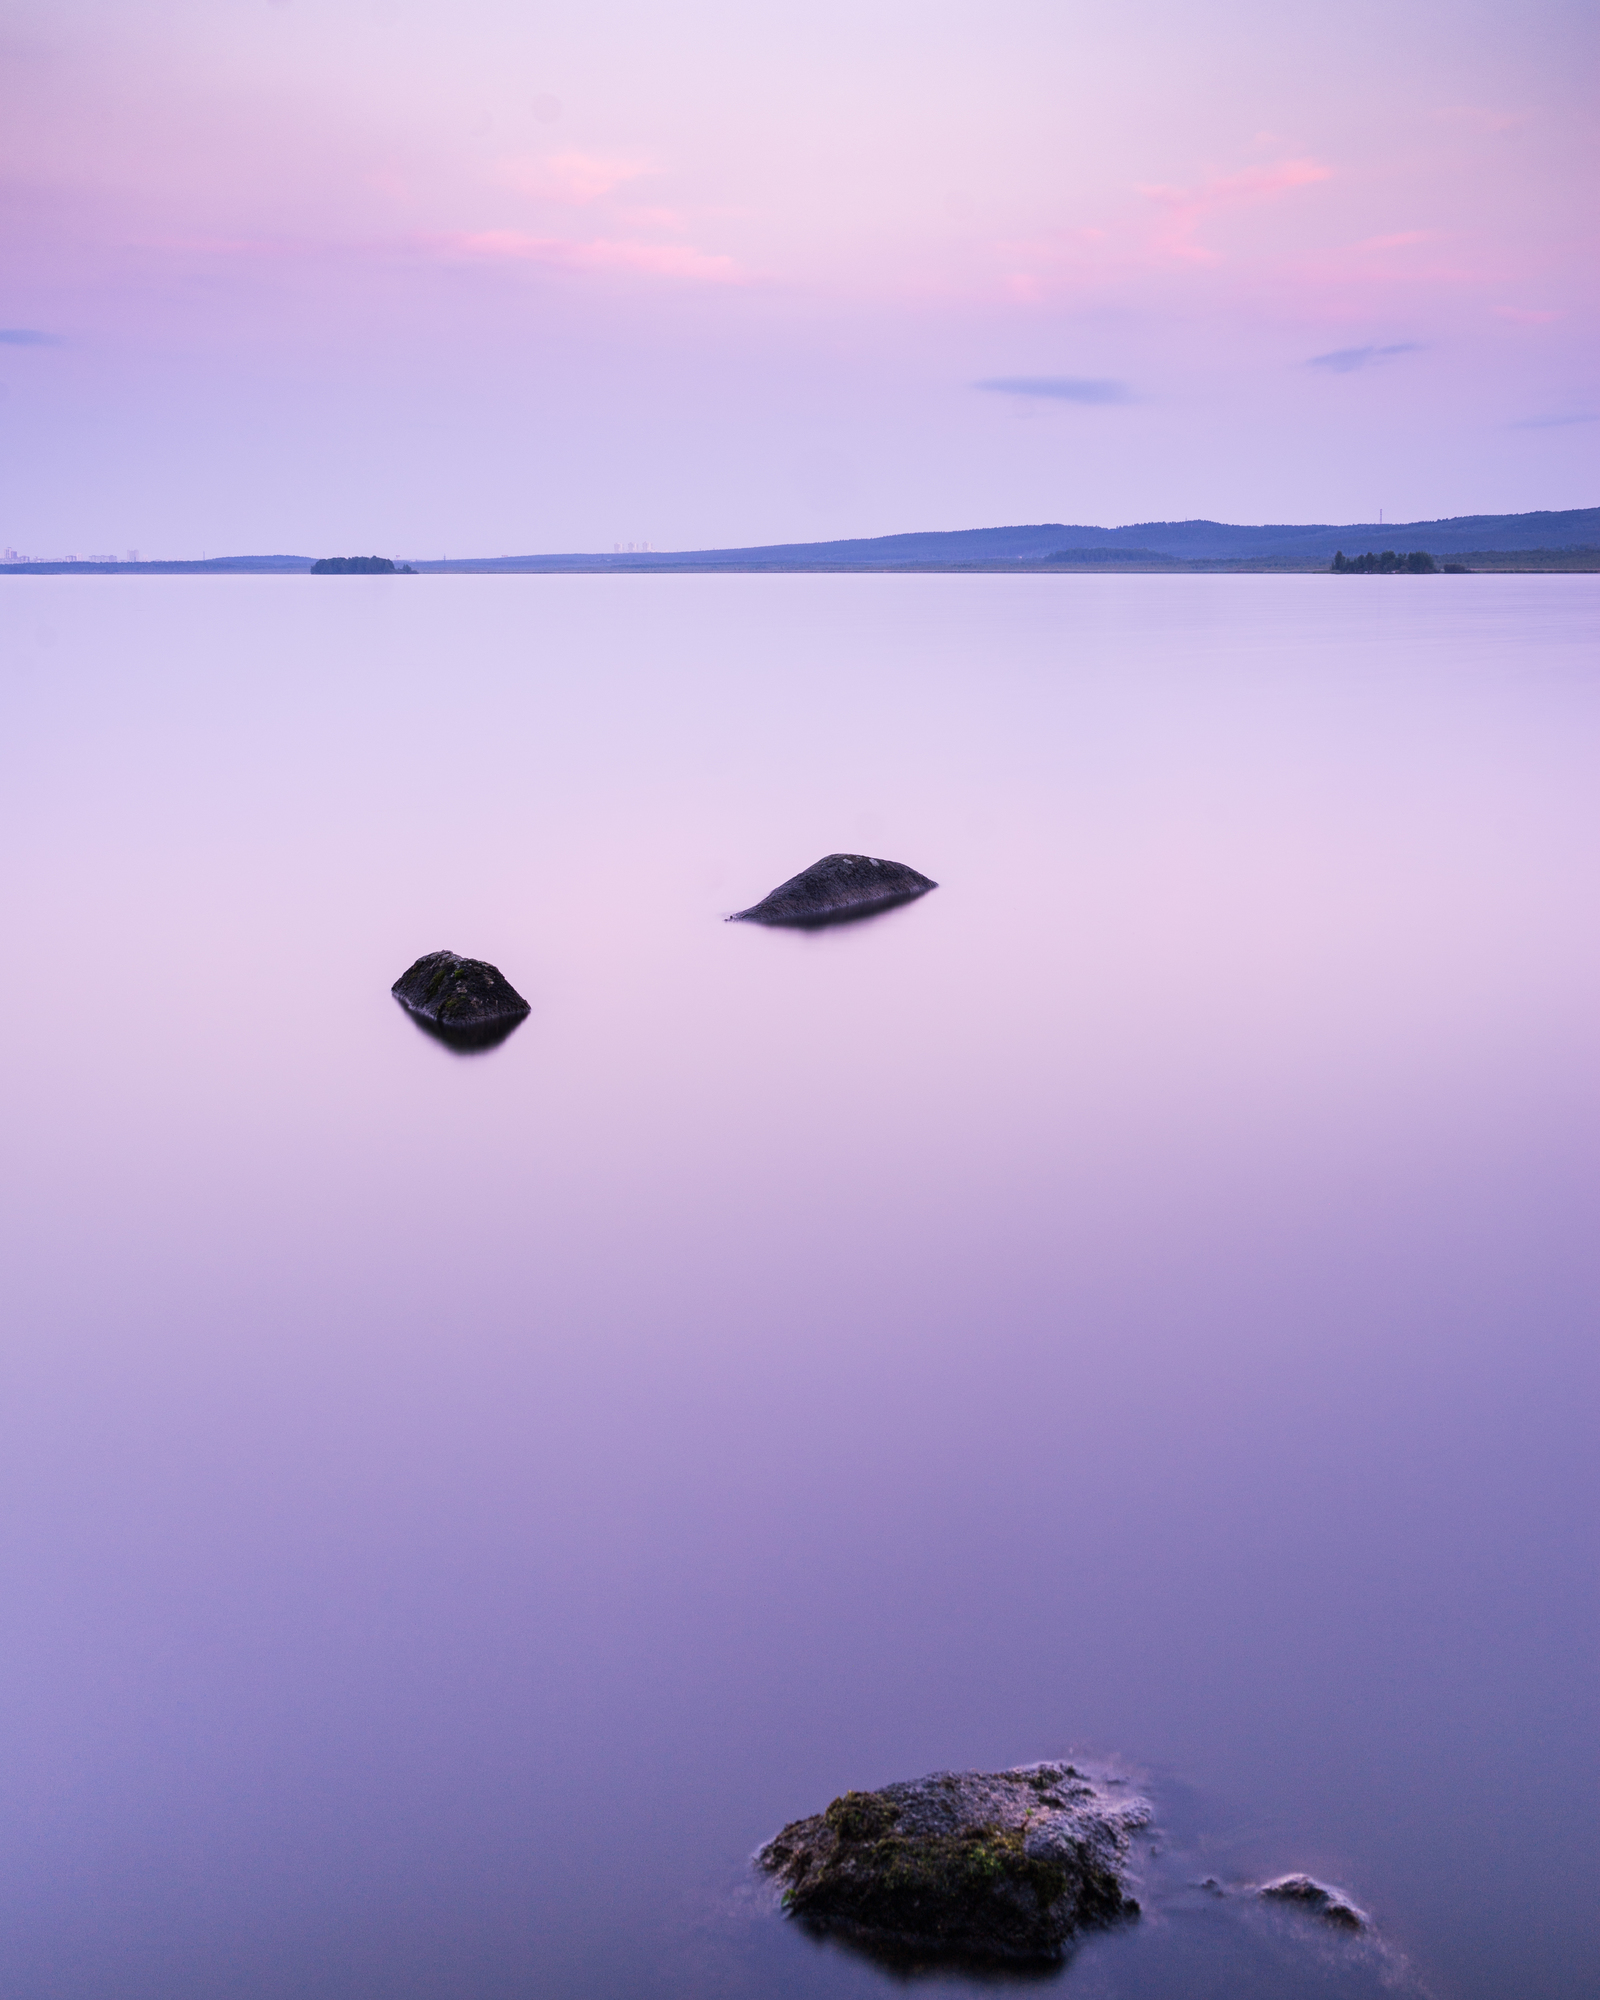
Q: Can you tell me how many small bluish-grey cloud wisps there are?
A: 4